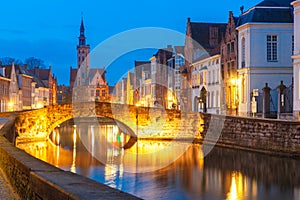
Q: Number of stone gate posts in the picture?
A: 2